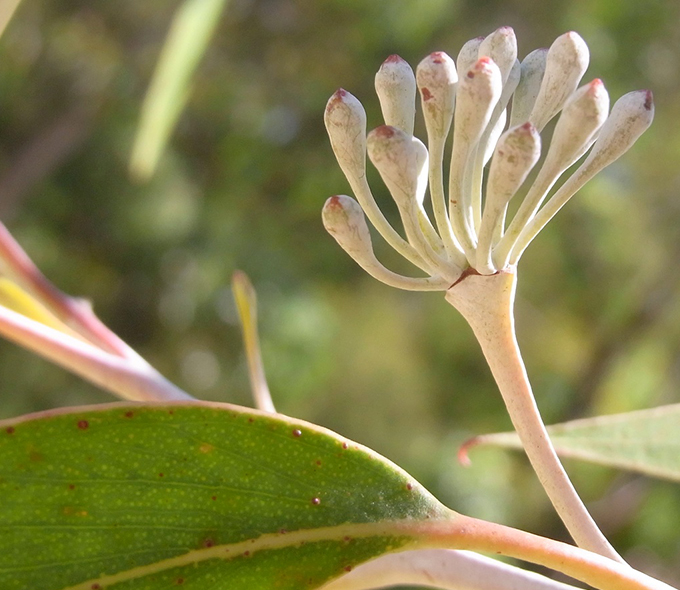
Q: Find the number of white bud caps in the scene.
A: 13